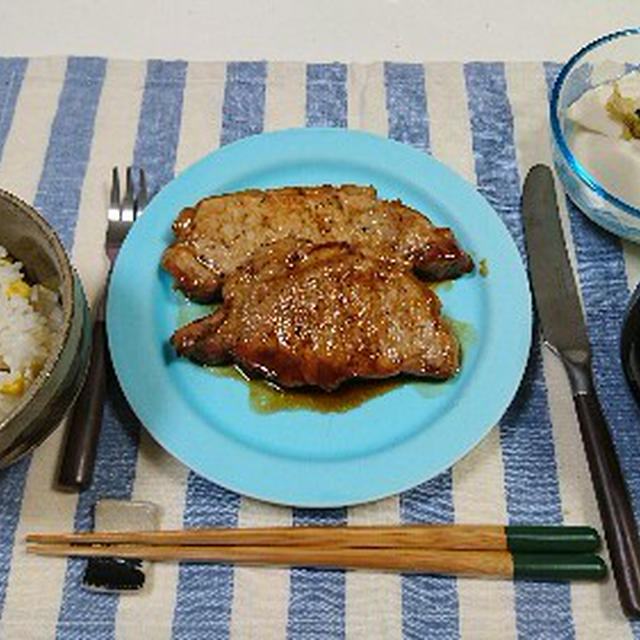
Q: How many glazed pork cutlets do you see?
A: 2